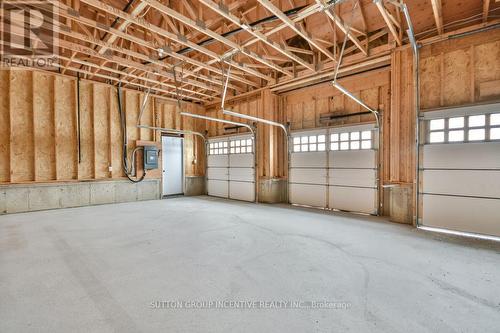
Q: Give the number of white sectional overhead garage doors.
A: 3